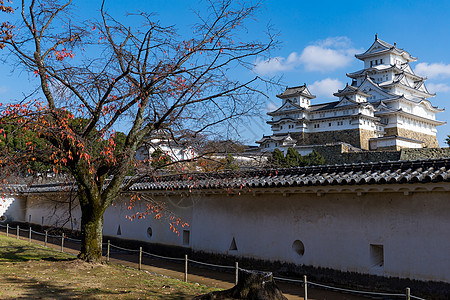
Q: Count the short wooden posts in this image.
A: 11